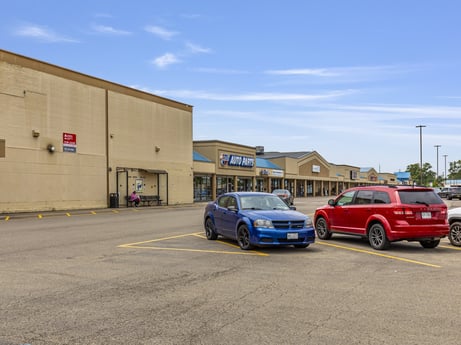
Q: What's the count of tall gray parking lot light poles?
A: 3